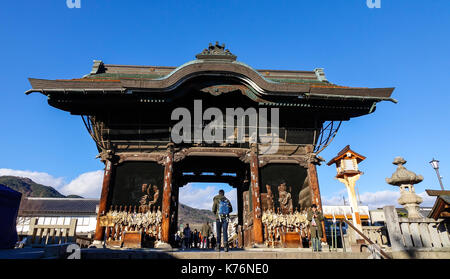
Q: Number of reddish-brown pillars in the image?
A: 4